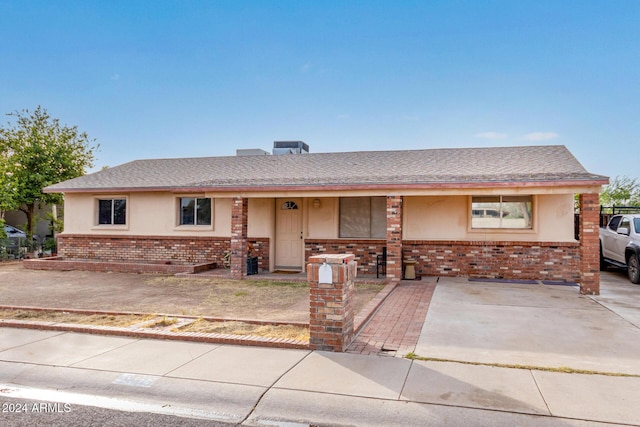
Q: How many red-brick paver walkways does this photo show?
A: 1